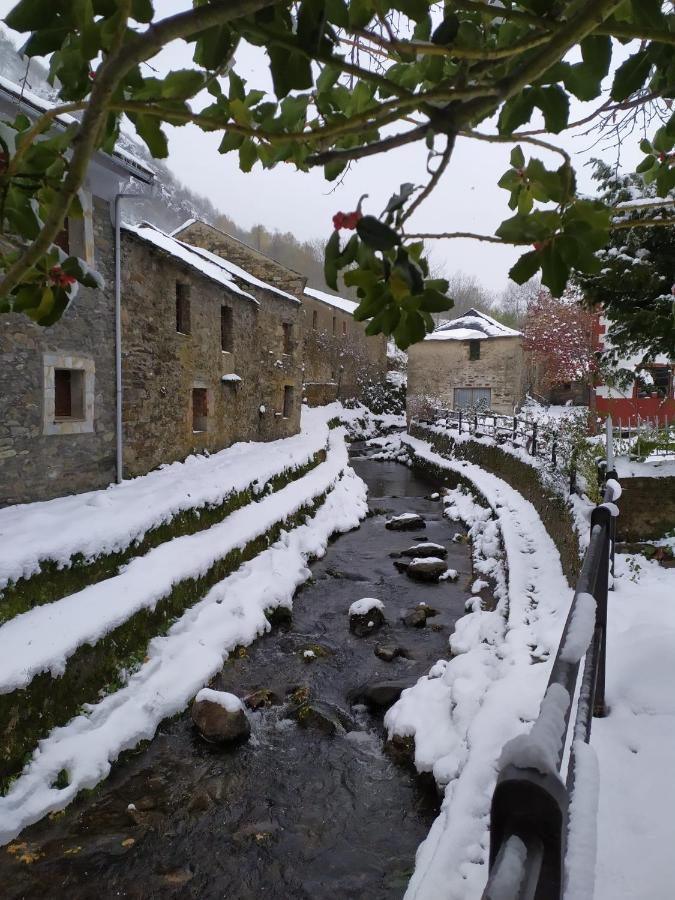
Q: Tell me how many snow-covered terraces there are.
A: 3